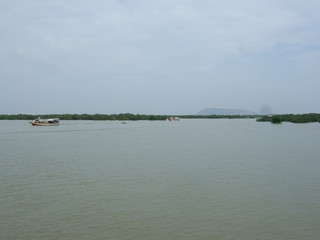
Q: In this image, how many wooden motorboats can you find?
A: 2